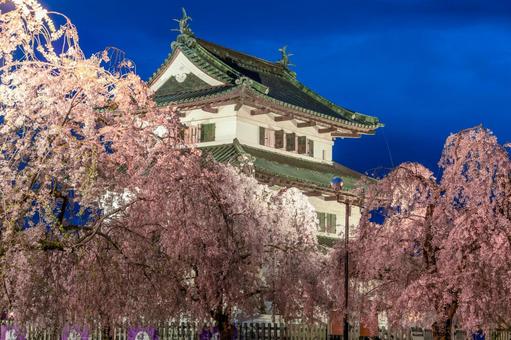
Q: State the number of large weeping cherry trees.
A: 3